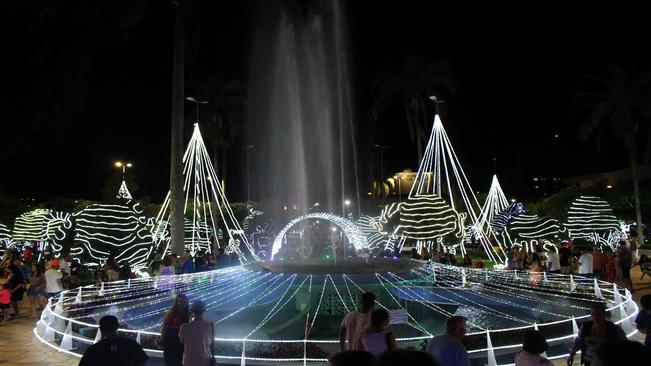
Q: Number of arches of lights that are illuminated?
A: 1